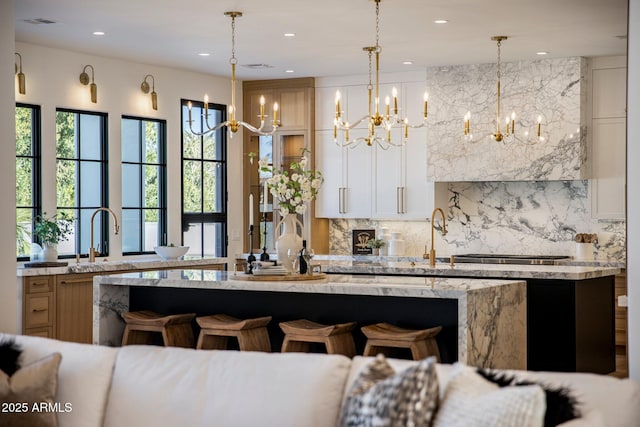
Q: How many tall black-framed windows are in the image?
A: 4